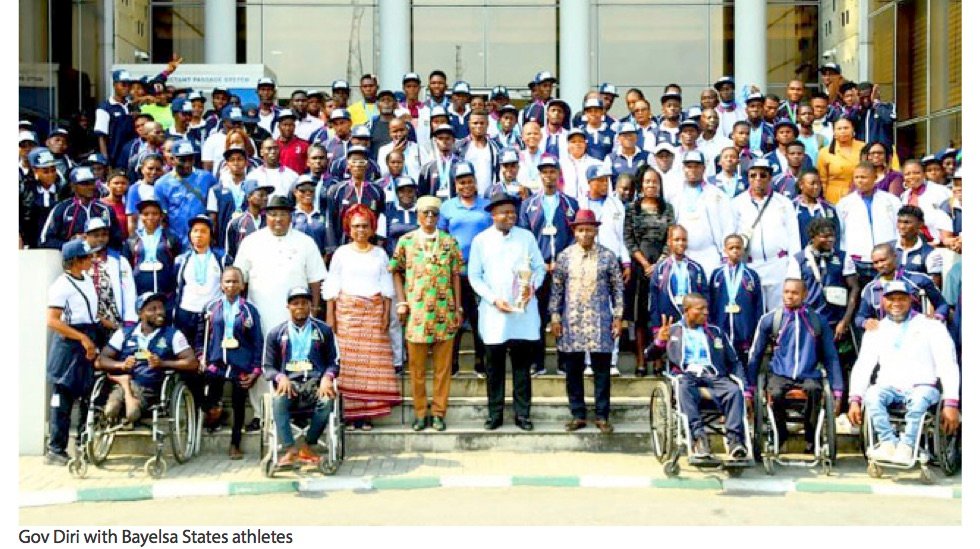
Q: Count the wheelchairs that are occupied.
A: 5